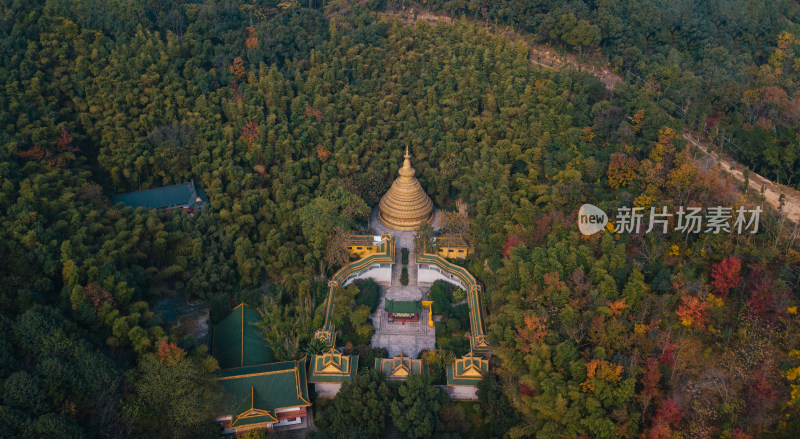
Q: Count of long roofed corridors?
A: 2